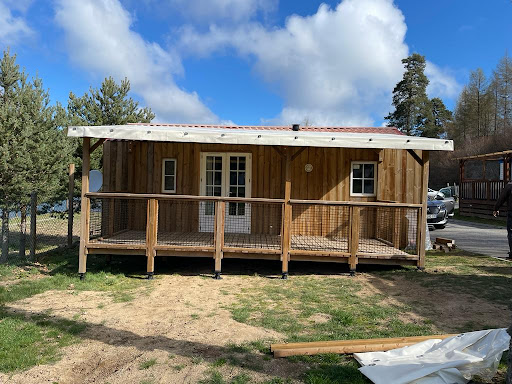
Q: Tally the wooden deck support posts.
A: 6